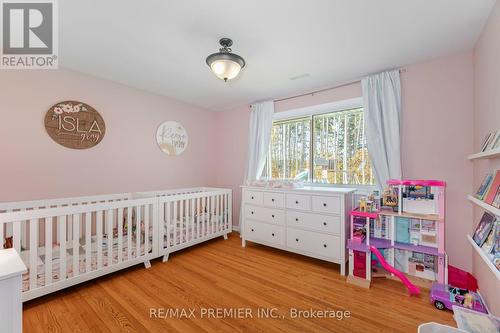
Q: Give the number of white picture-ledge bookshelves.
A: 3